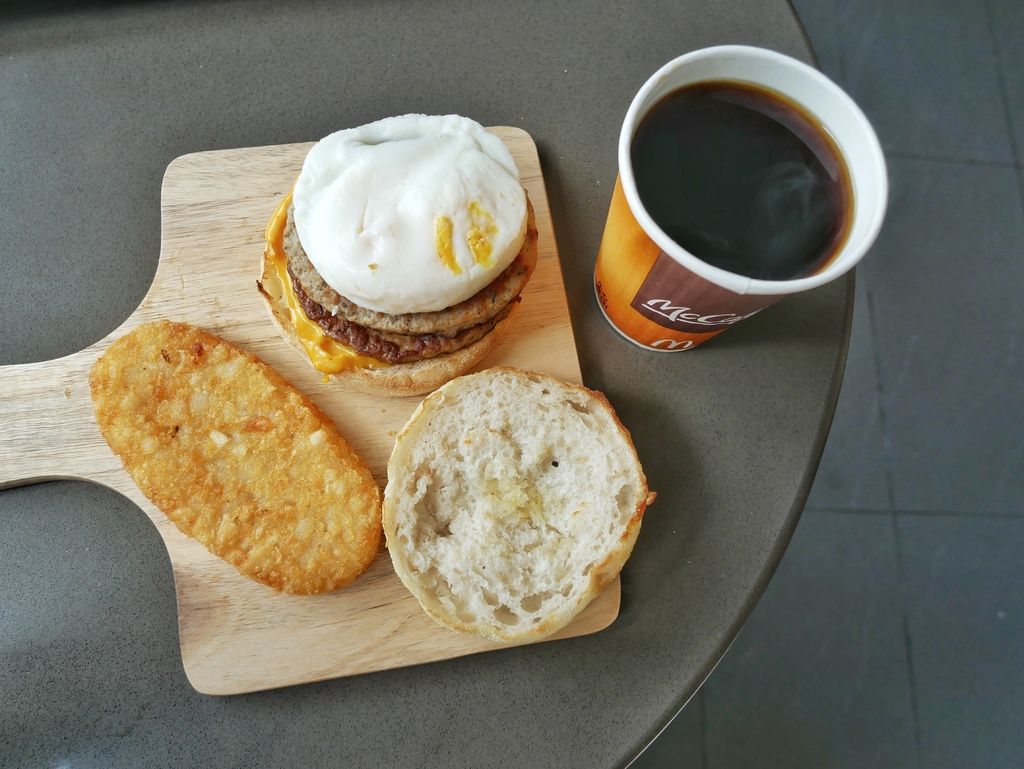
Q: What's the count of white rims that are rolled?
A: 1